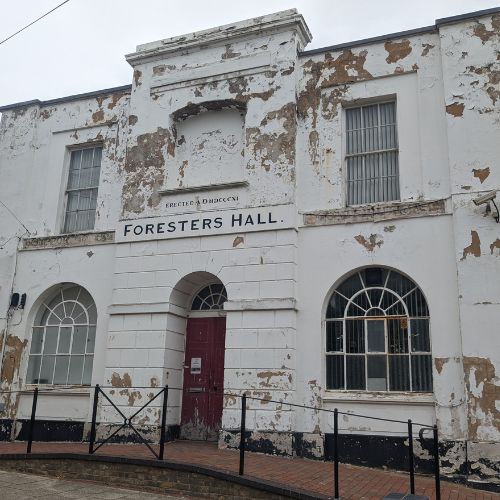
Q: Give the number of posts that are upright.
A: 7